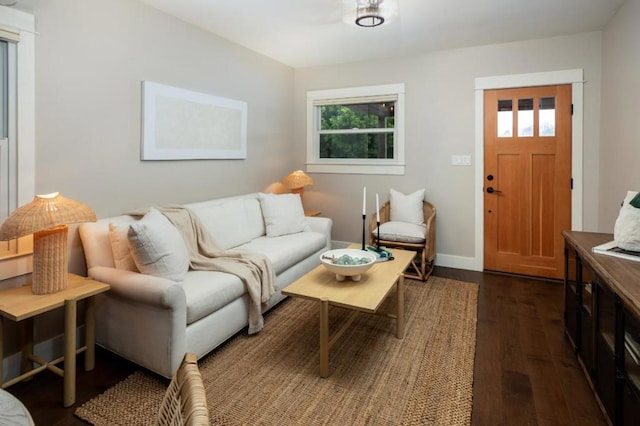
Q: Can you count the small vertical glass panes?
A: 3